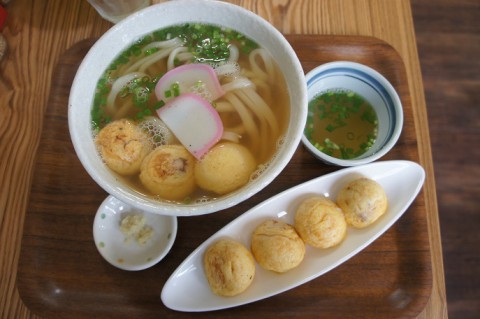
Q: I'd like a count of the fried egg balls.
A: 7